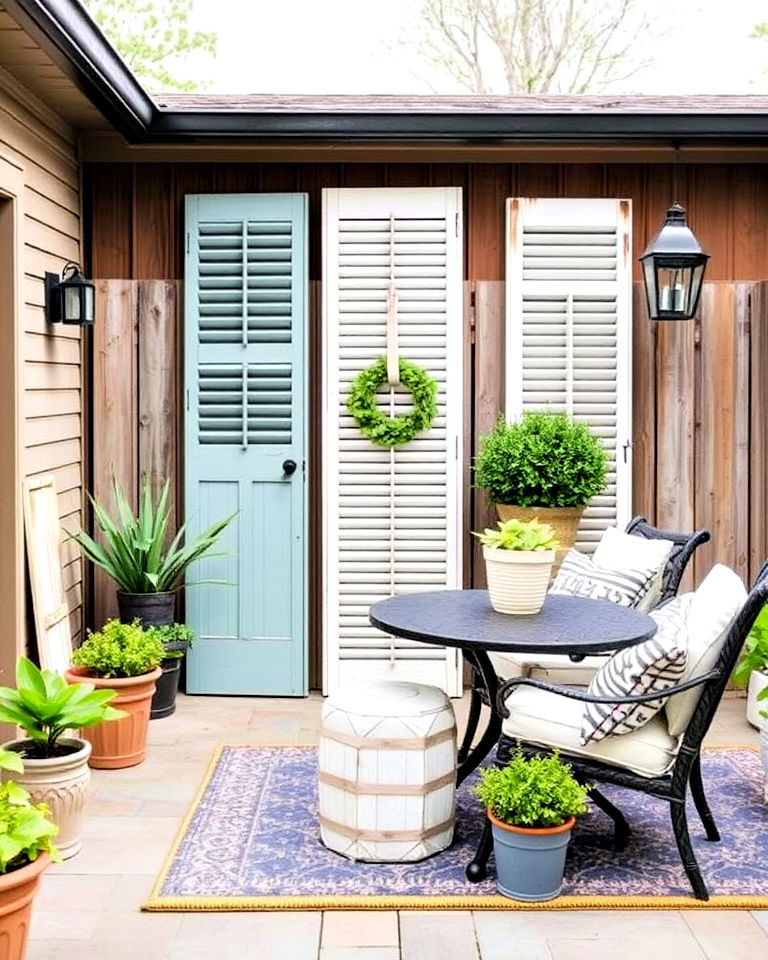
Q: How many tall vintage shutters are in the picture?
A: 3